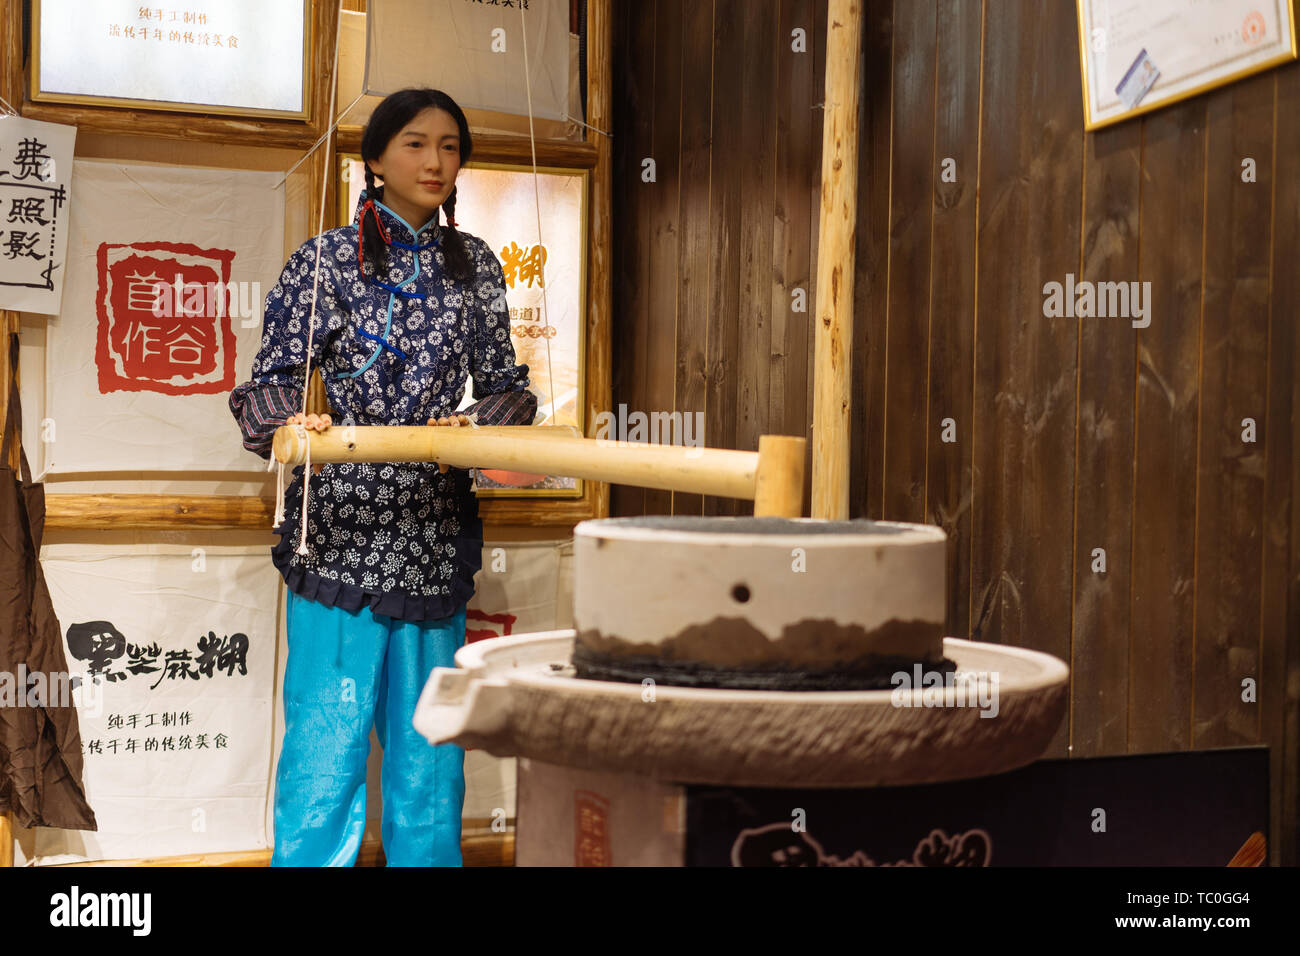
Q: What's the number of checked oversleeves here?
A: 2